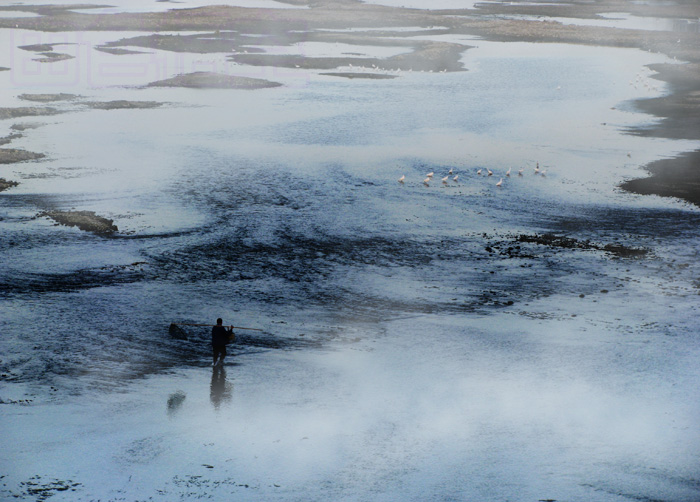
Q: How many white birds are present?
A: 13